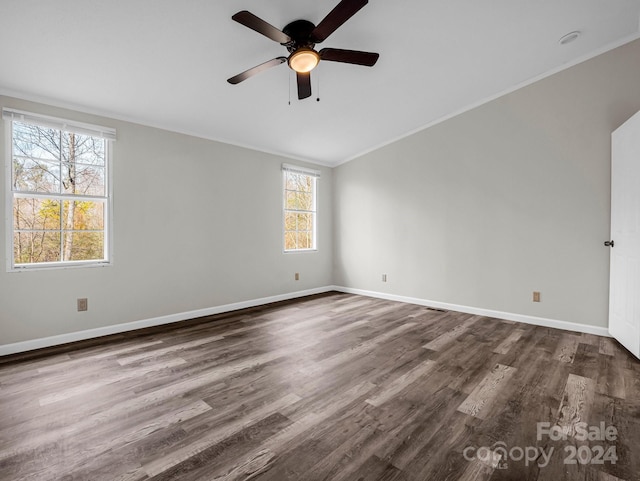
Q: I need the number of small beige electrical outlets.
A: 4